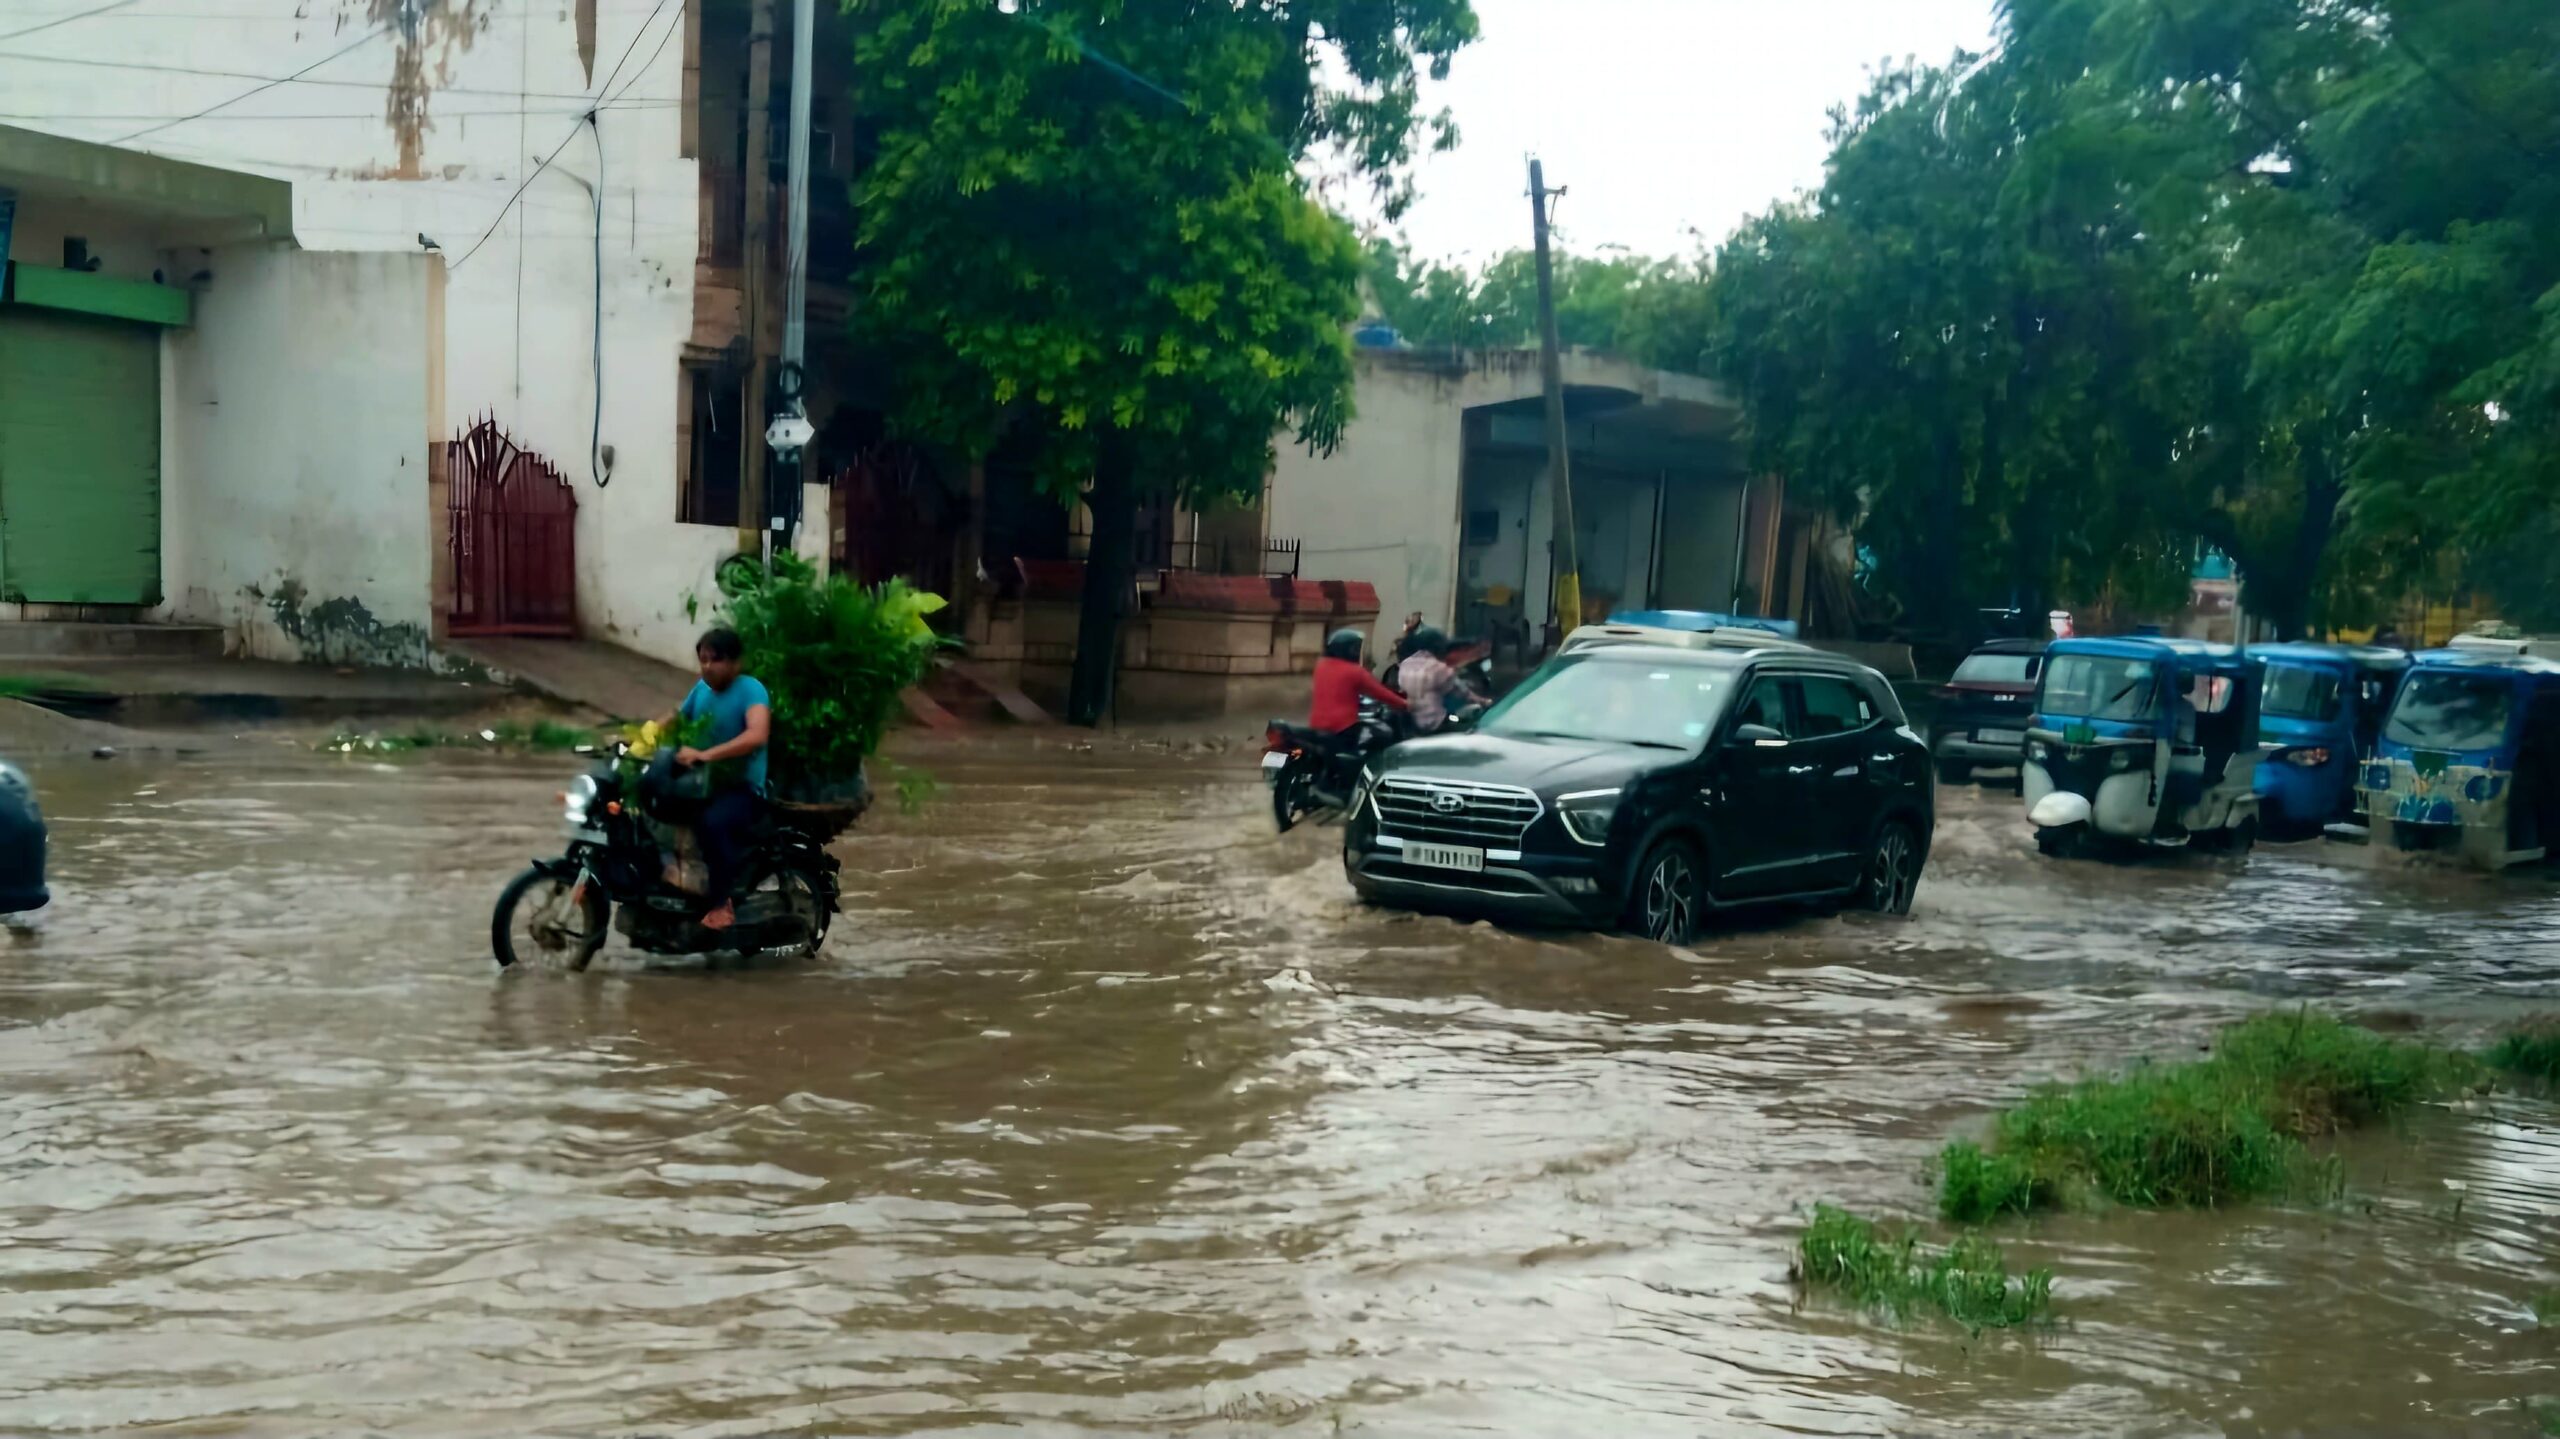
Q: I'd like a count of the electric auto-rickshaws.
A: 3